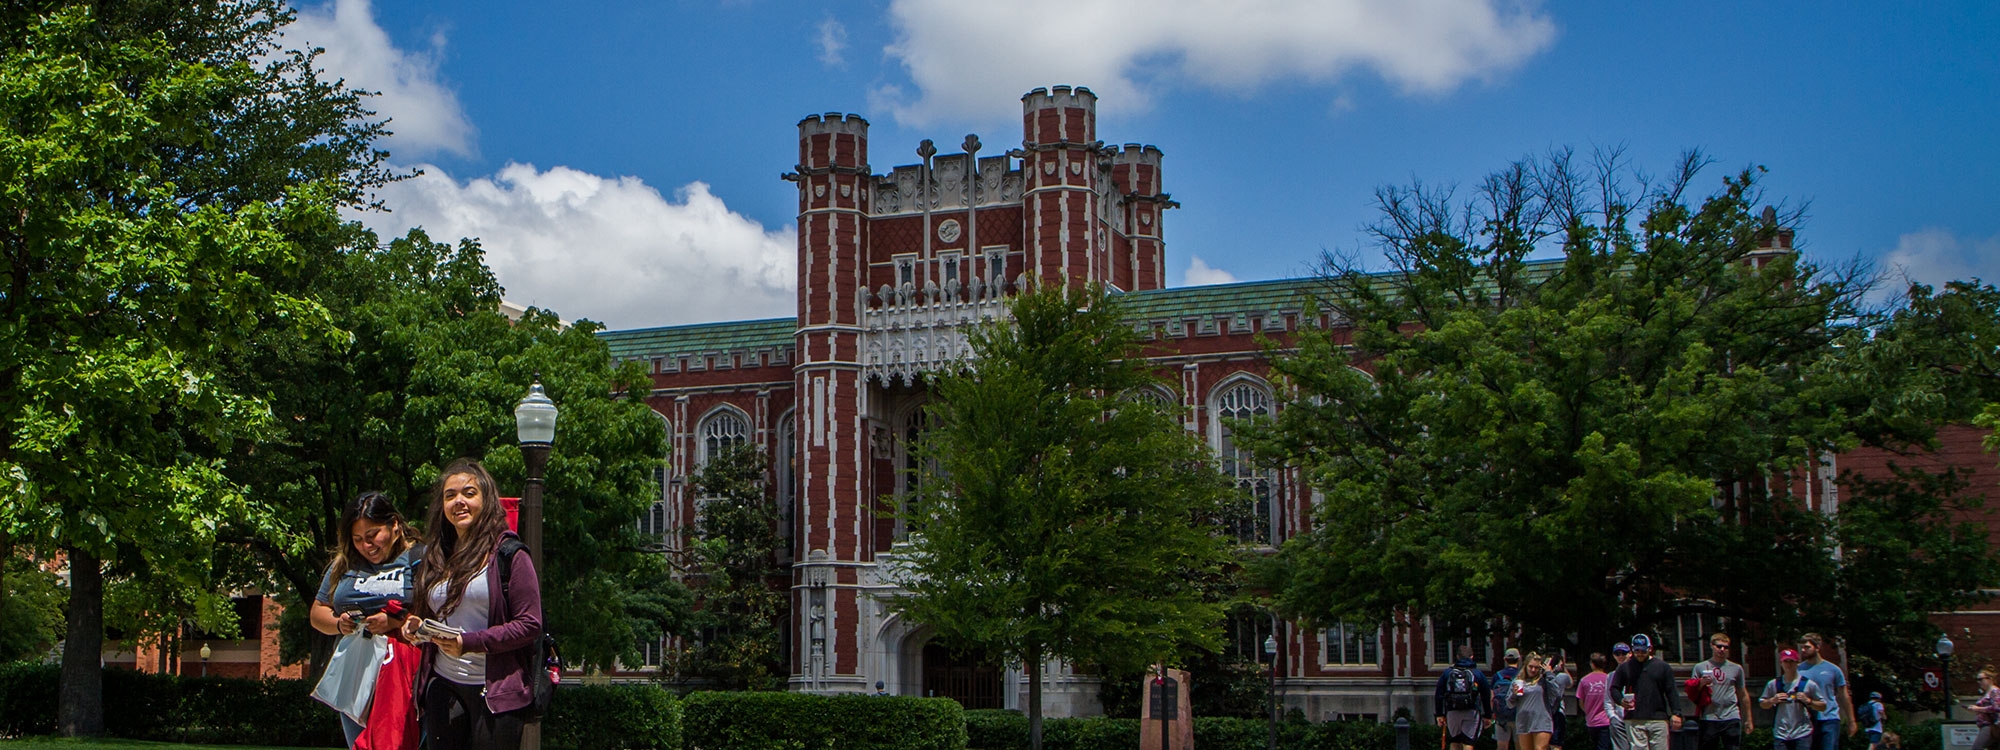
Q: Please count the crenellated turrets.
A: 3